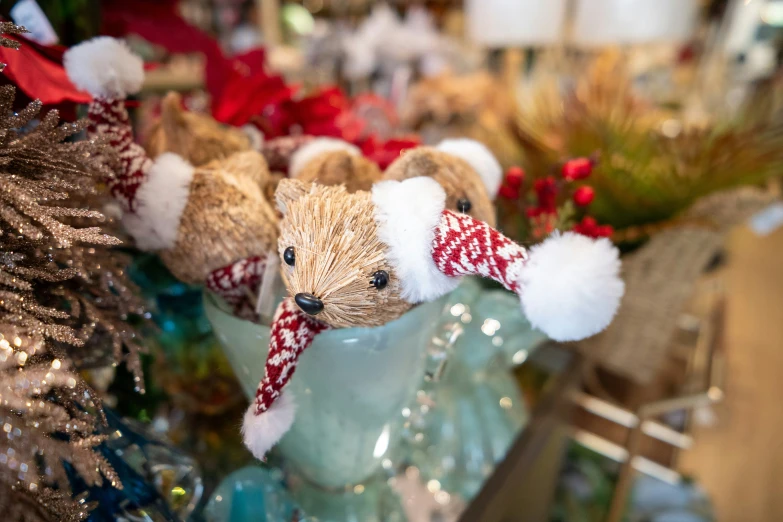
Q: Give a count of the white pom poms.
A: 3